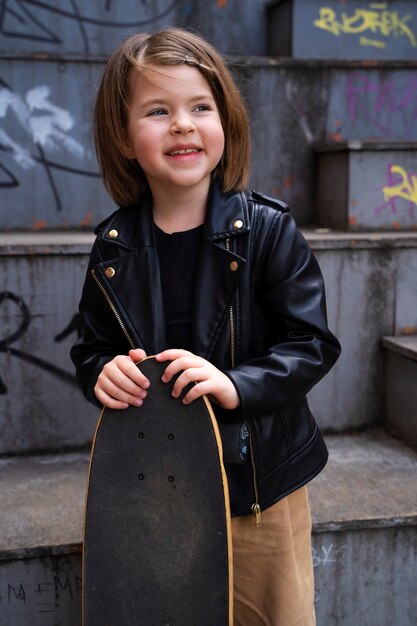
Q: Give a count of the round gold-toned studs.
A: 4